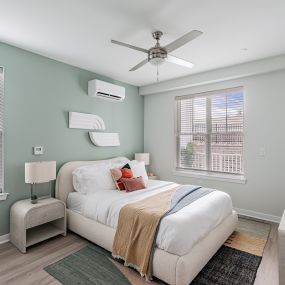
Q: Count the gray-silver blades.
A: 4